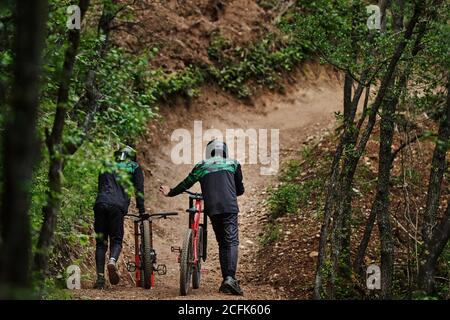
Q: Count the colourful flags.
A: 0